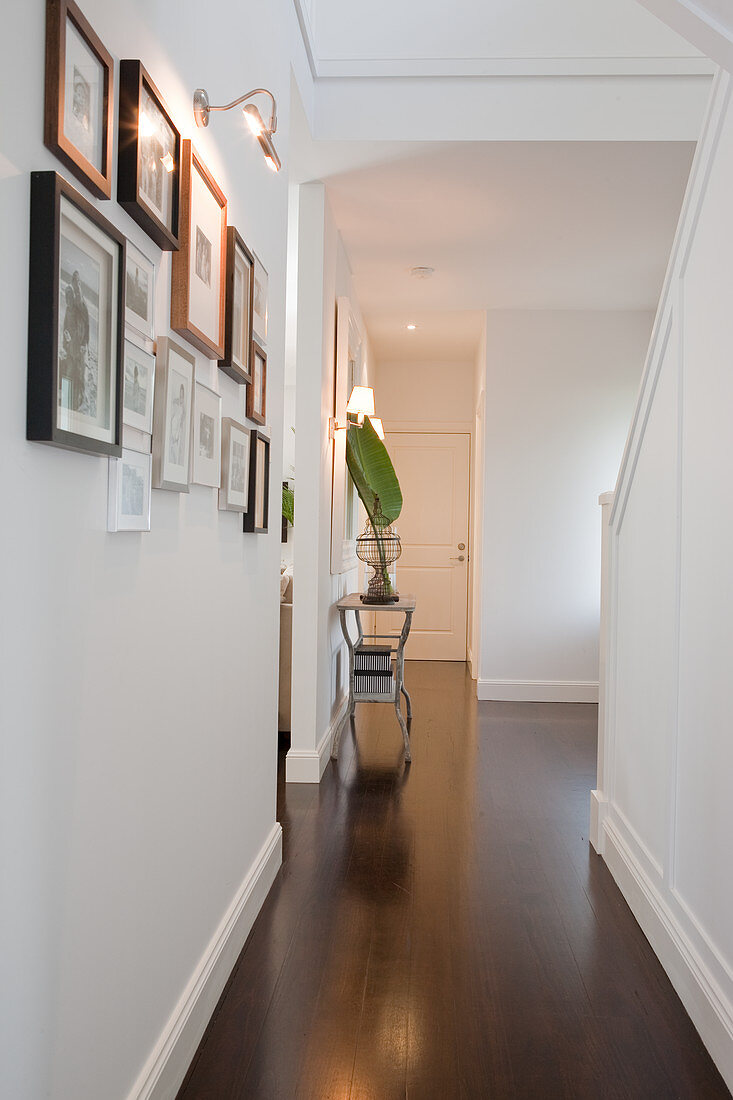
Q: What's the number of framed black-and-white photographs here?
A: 14